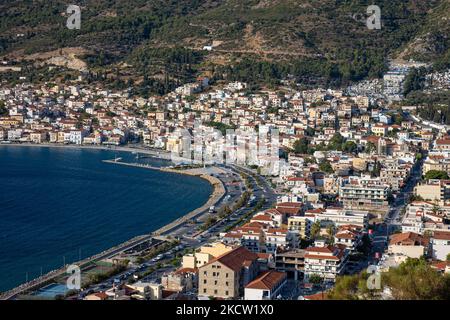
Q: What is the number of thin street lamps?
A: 4